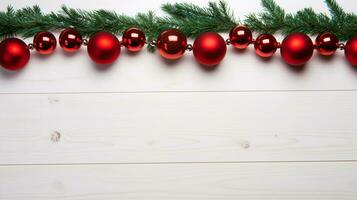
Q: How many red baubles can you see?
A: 12